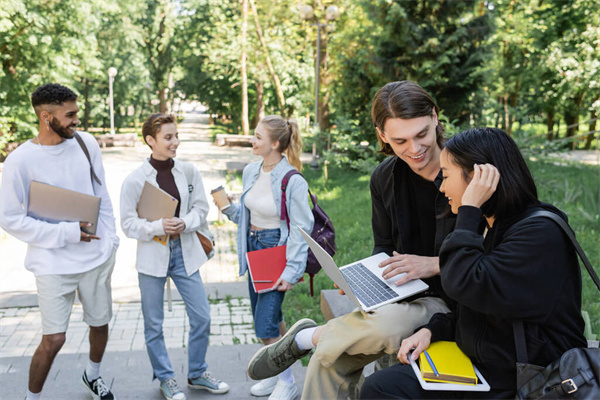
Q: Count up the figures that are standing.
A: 3